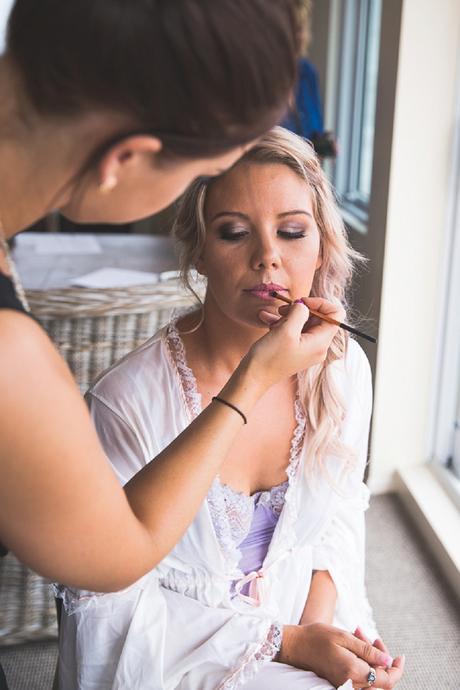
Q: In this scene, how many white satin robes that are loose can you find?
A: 1